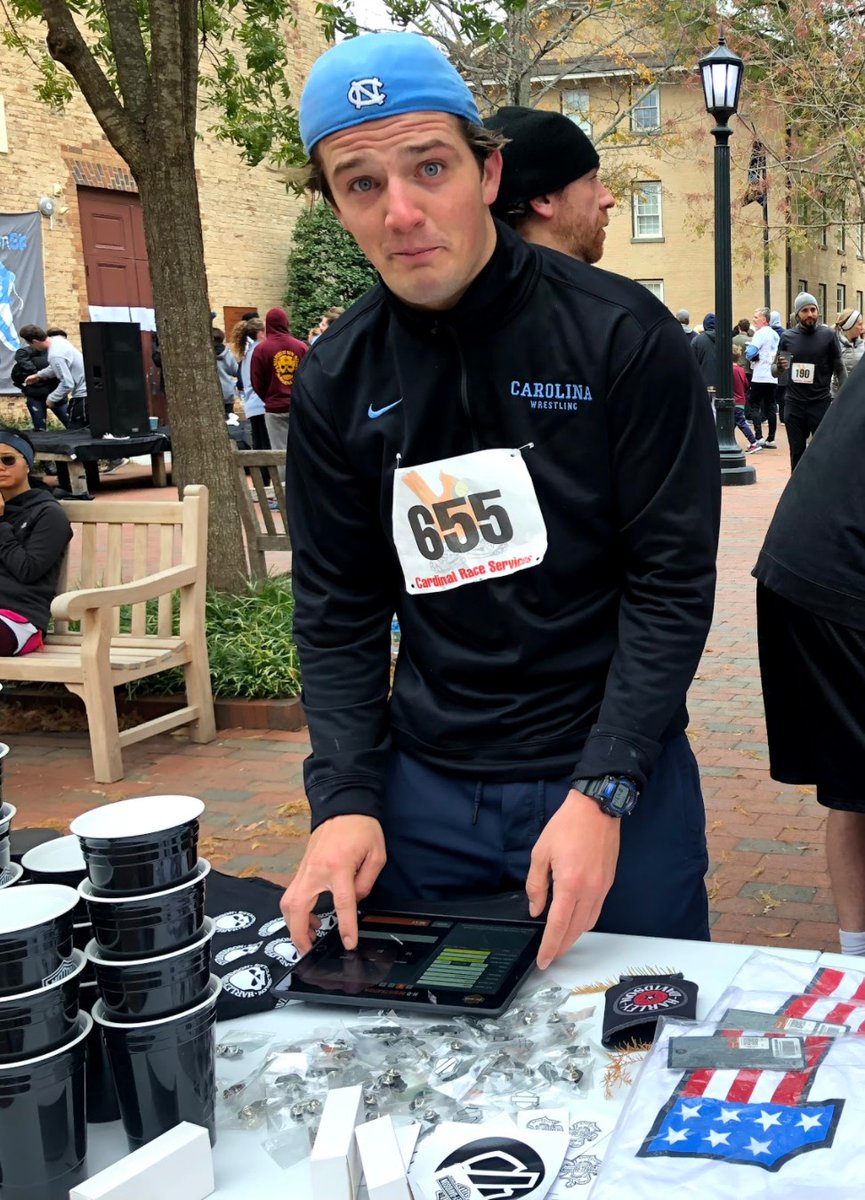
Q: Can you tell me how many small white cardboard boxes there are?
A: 3